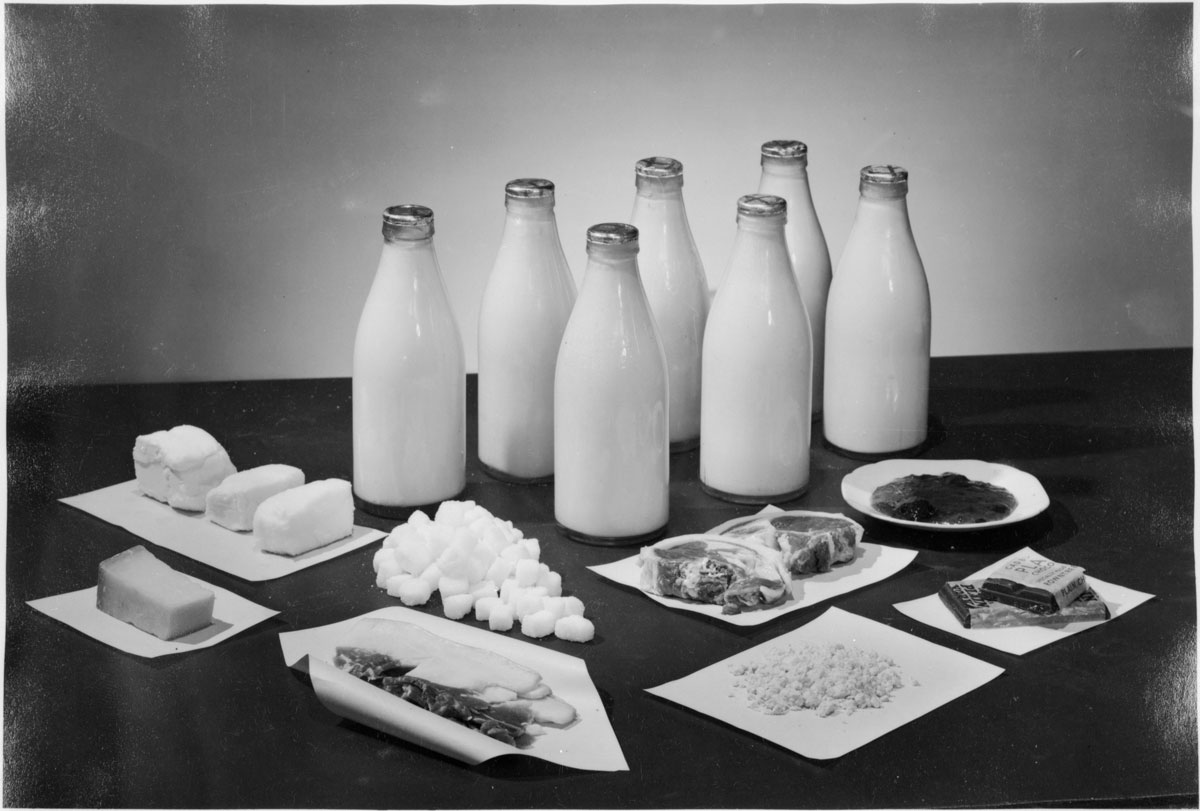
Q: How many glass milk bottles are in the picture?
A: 7